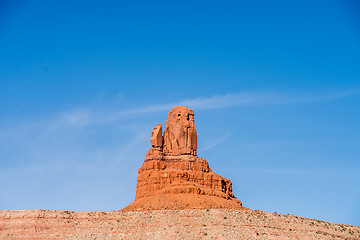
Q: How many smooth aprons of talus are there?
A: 1